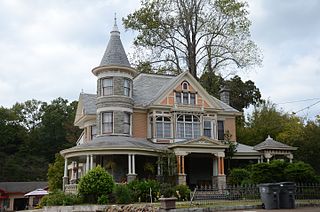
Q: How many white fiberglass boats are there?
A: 0